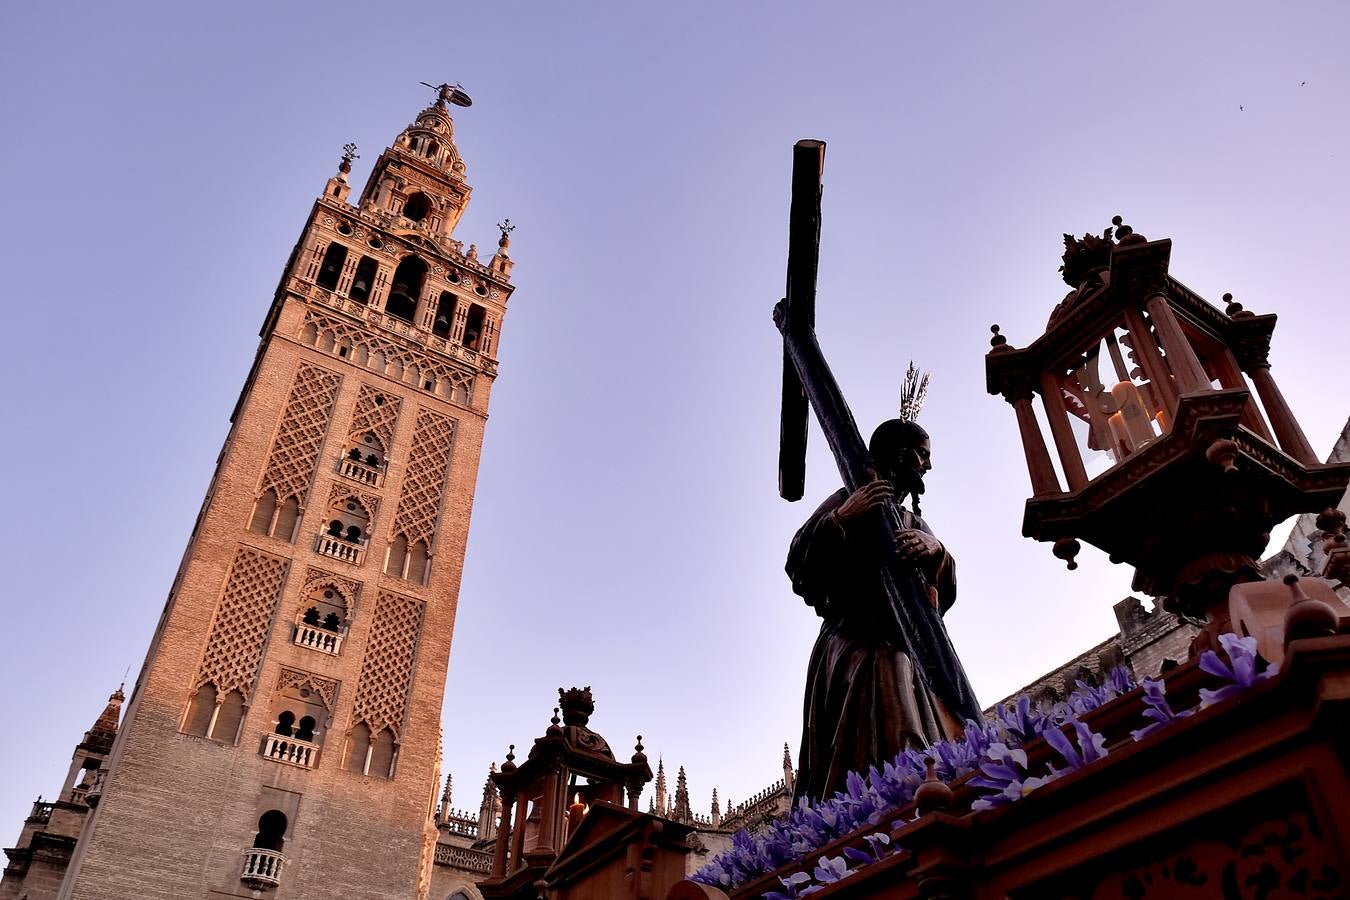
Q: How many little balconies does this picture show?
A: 5